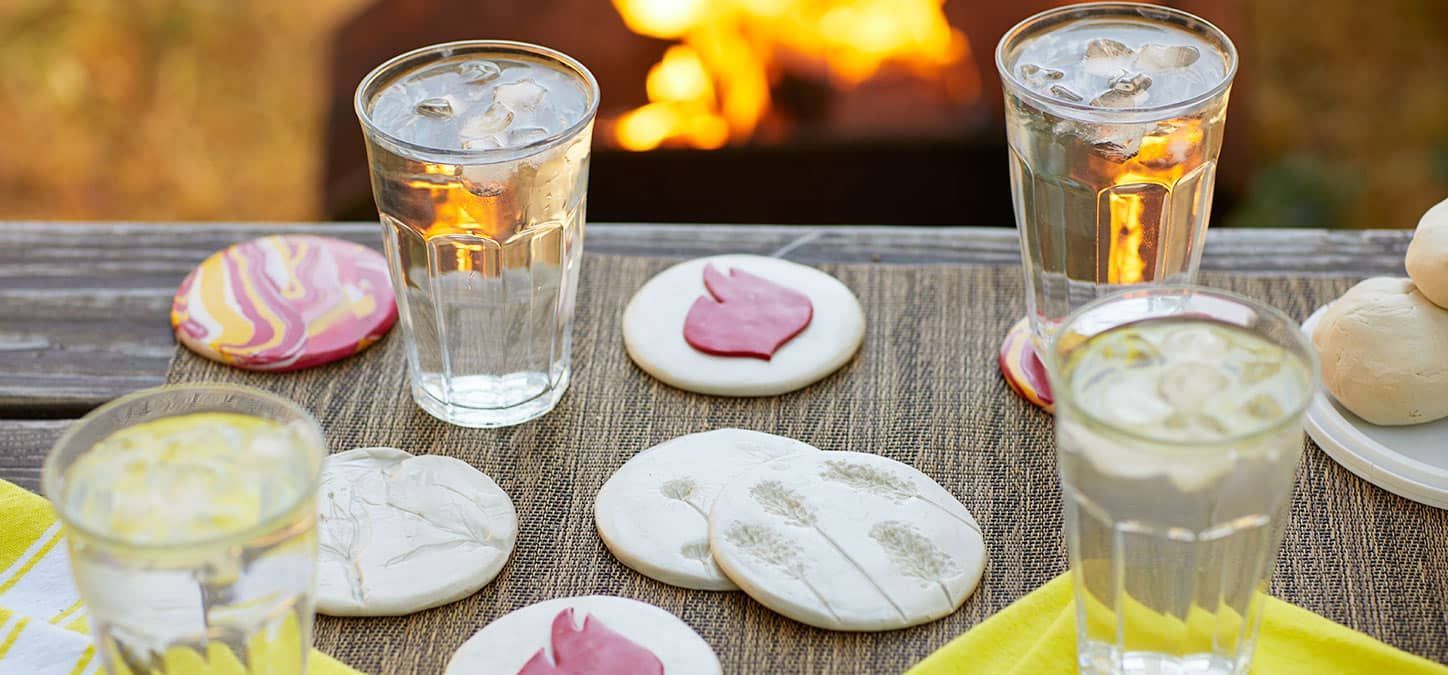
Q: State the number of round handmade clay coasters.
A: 7